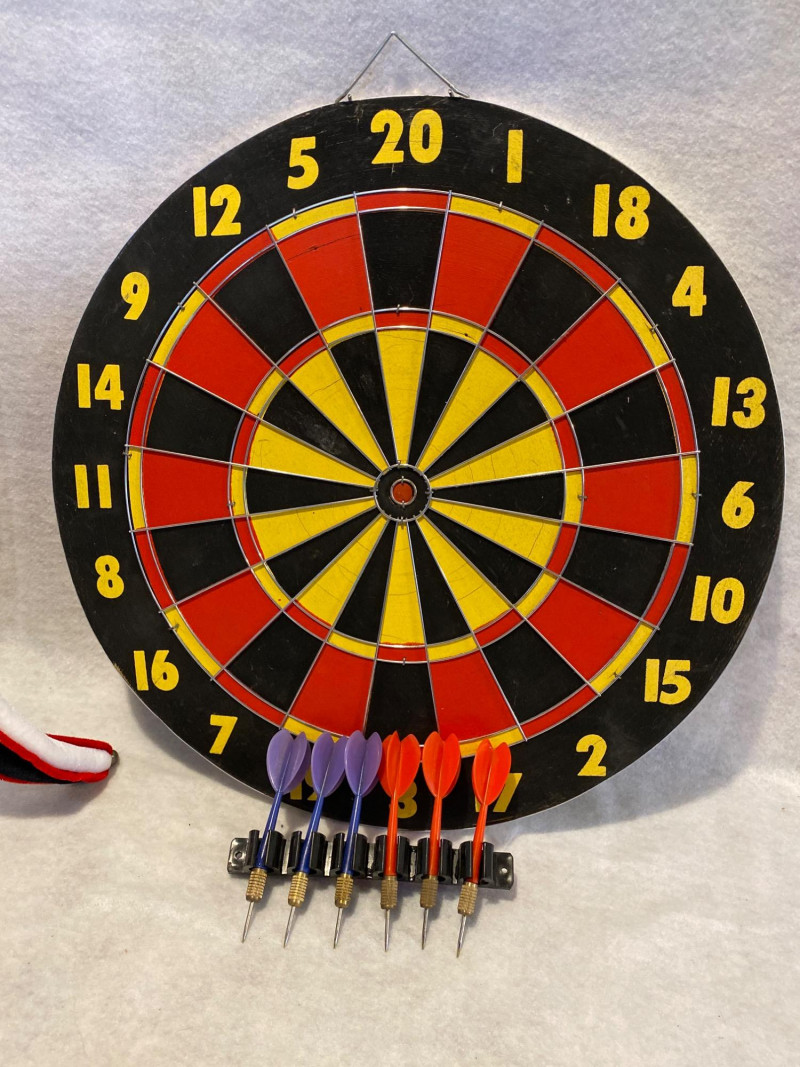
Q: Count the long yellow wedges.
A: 10